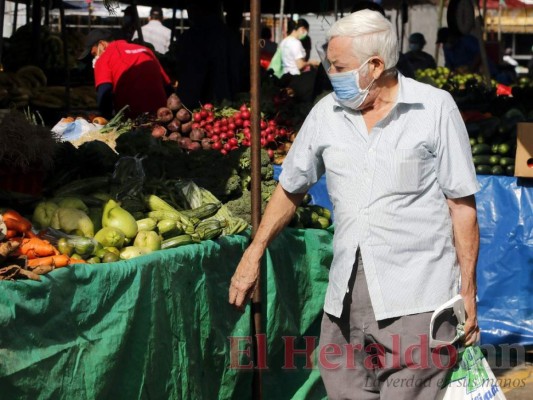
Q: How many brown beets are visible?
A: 11